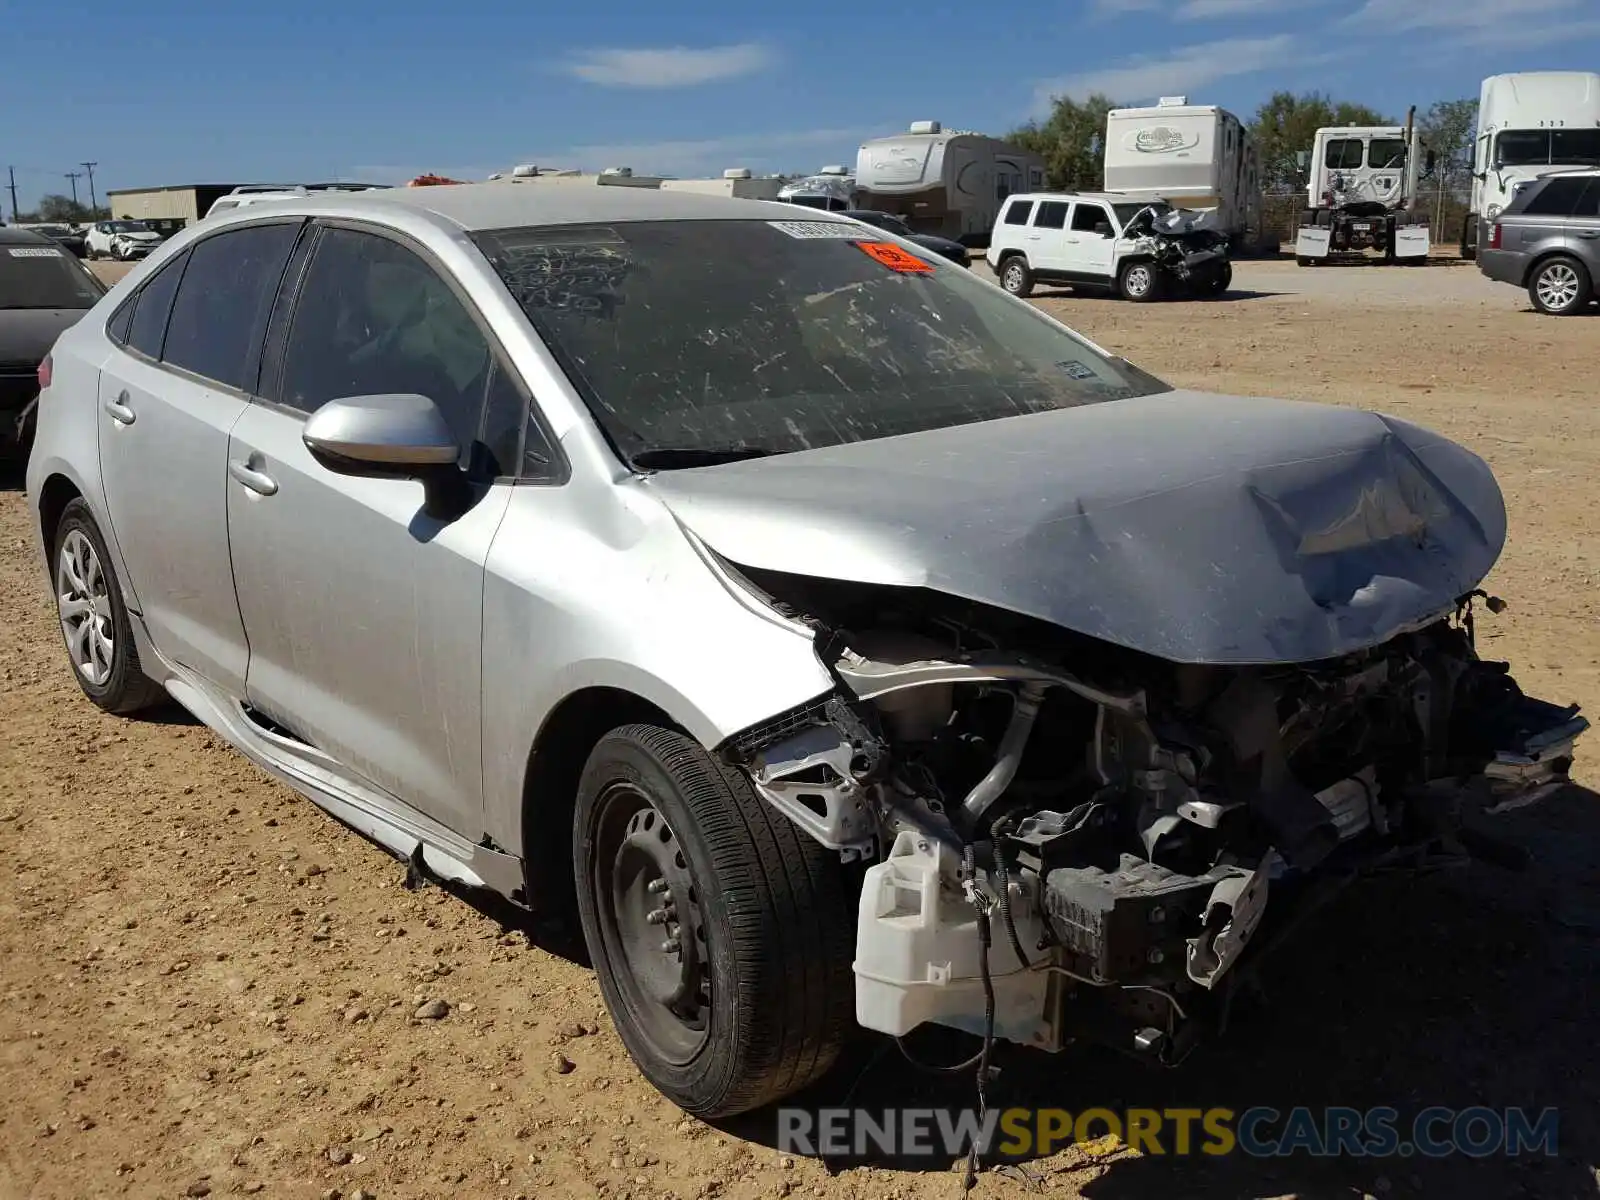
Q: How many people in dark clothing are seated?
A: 0